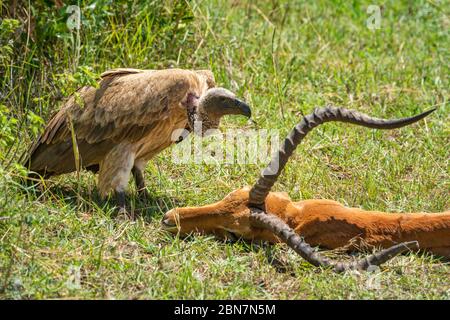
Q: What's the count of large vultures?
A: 1